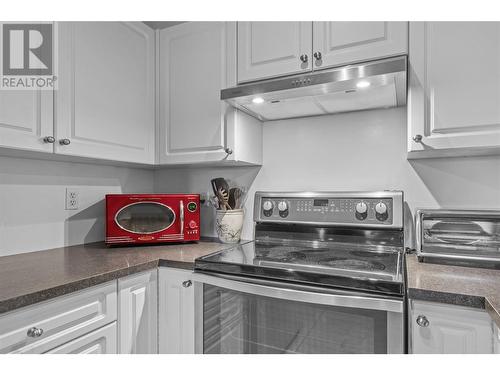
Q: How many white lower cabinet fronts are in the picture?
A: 5